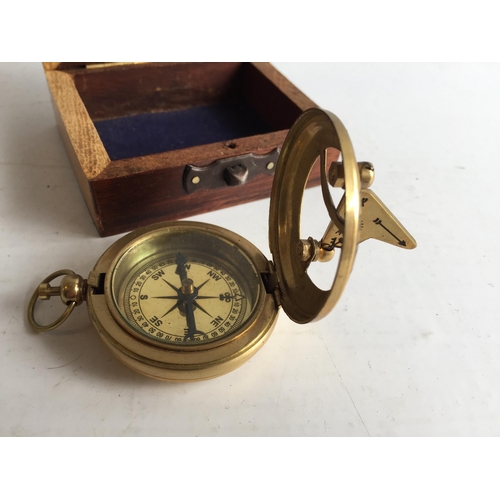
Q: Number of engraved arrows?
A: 1